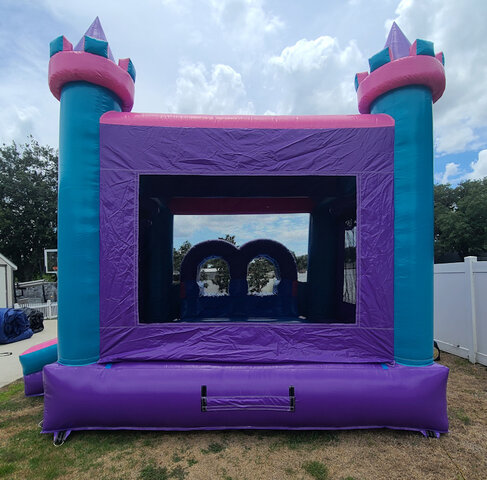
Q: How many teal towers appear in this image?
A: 2